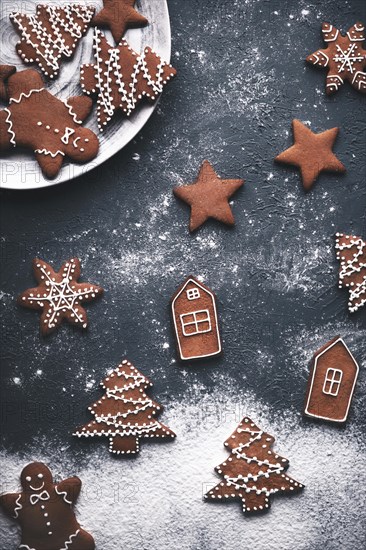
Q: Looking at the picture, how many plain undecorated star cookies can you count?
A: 3